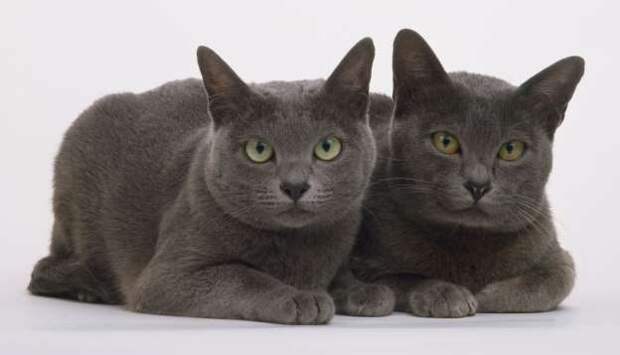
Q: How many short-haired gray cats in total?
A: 2